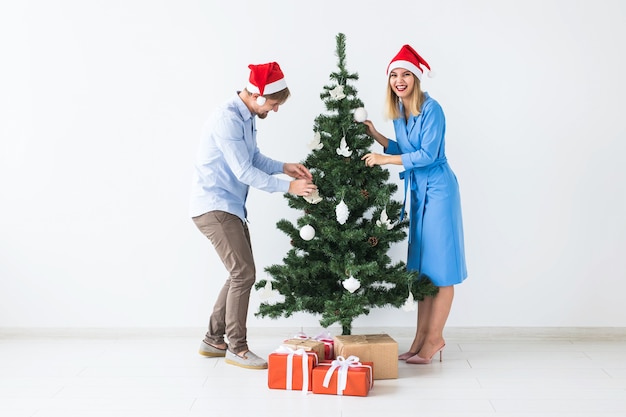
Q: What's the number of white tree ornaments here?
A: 11